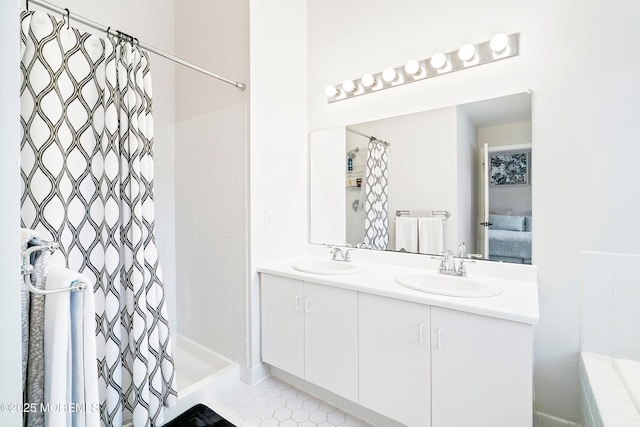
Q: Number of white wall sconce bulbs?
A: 8